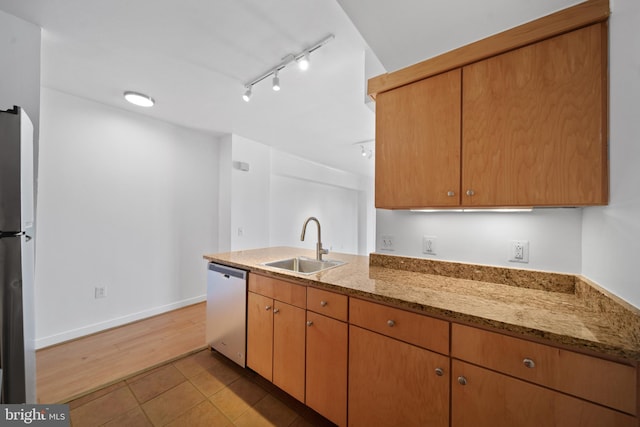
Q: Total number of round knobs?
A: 10